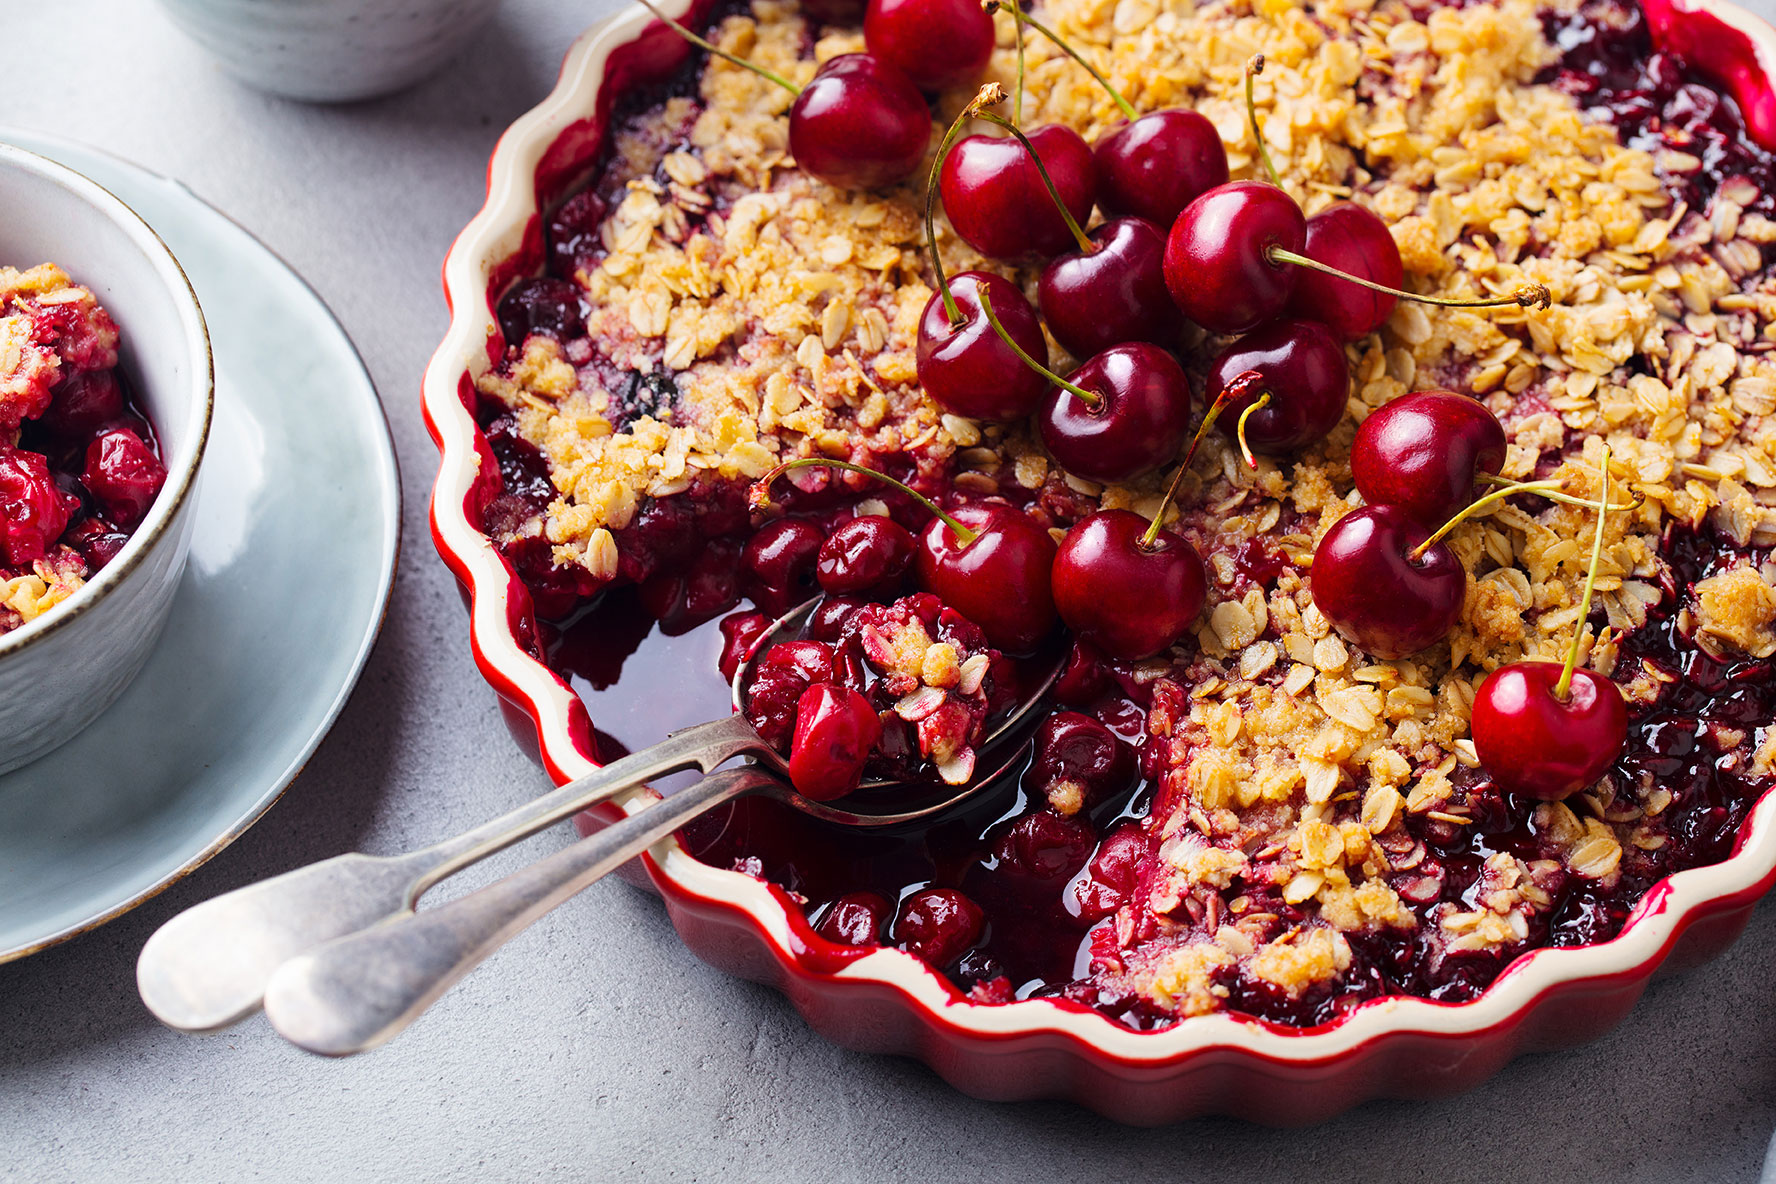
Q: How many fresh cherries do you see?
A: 15